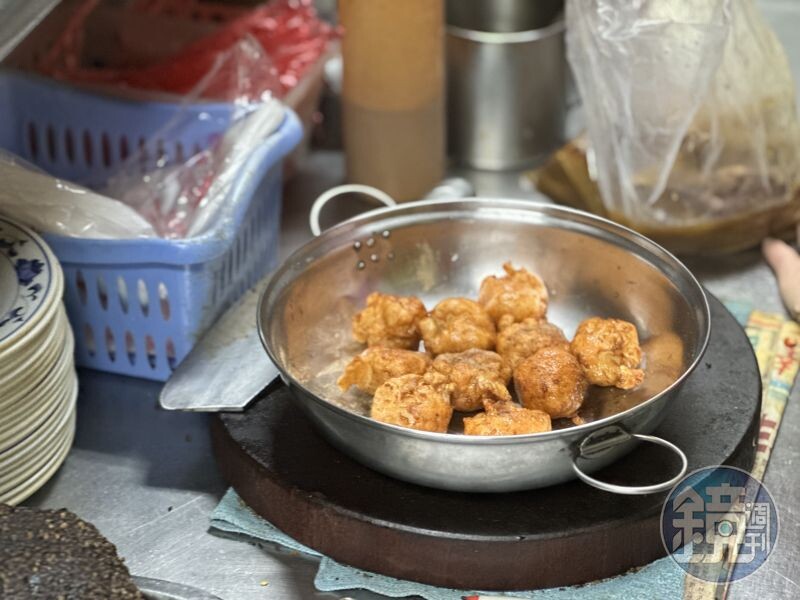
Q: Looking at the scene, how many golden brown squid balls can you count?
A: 10